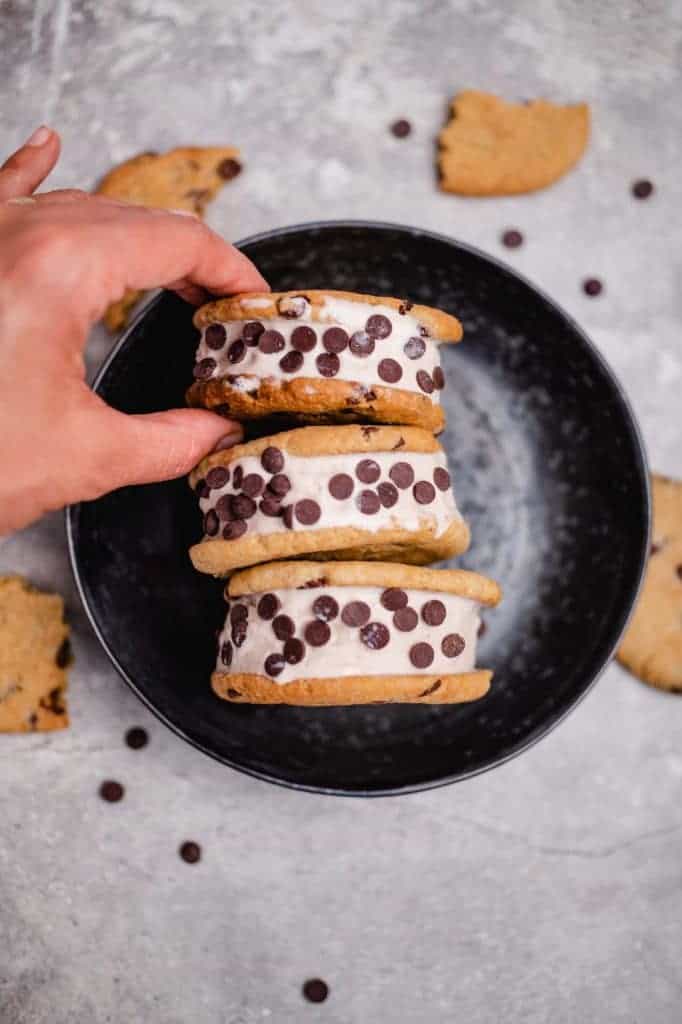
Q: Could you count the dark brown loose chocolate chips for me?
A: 8